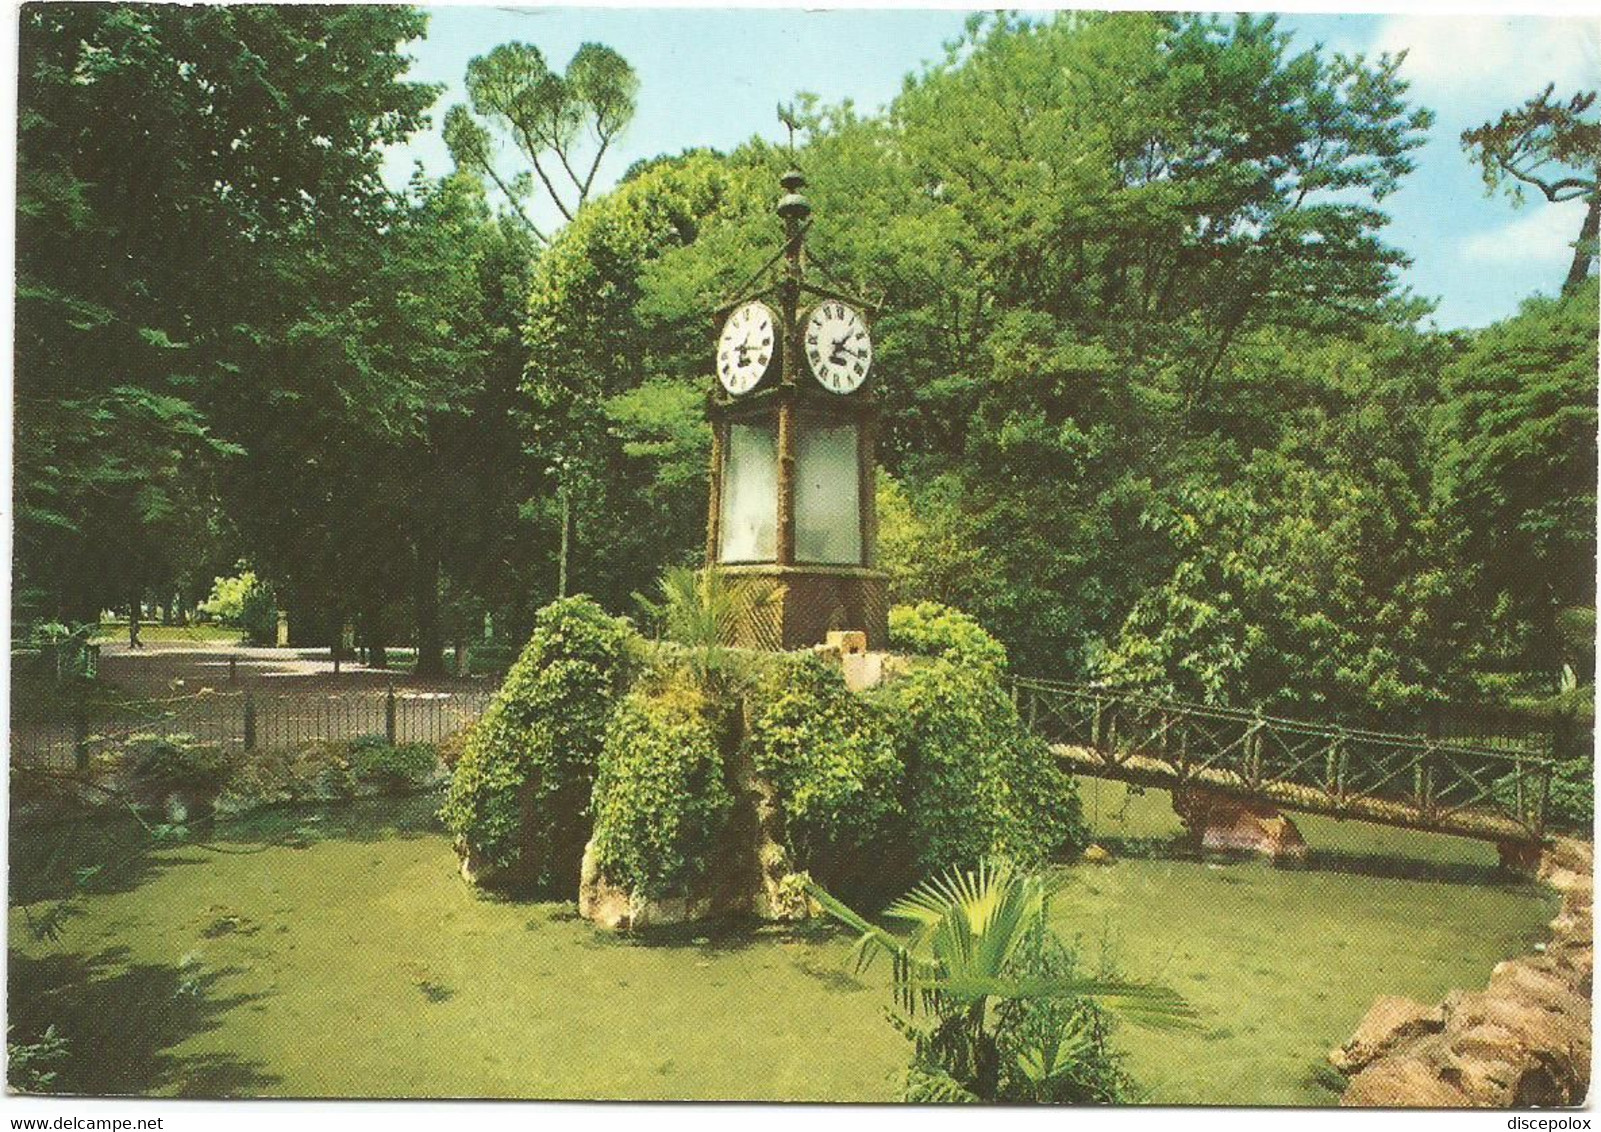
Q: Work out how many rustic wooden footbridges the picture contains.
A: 1